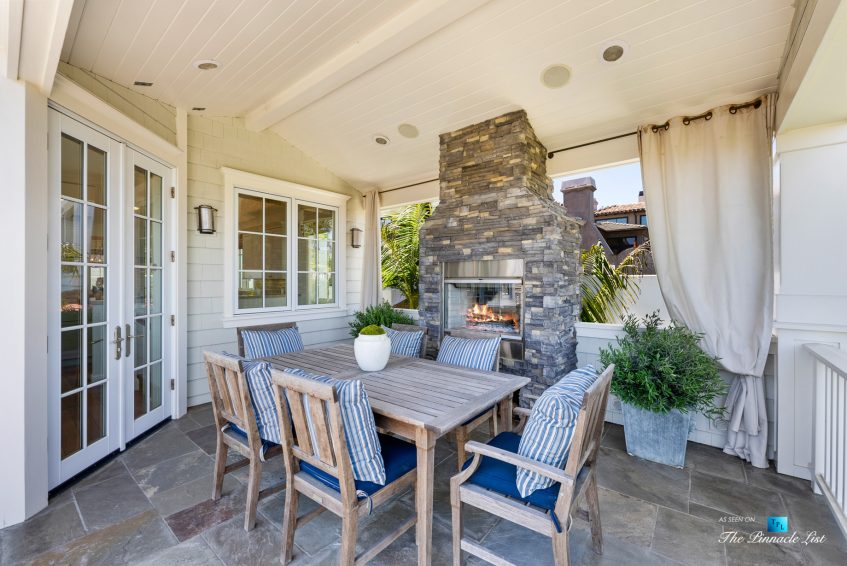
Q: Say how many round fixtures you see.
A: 5